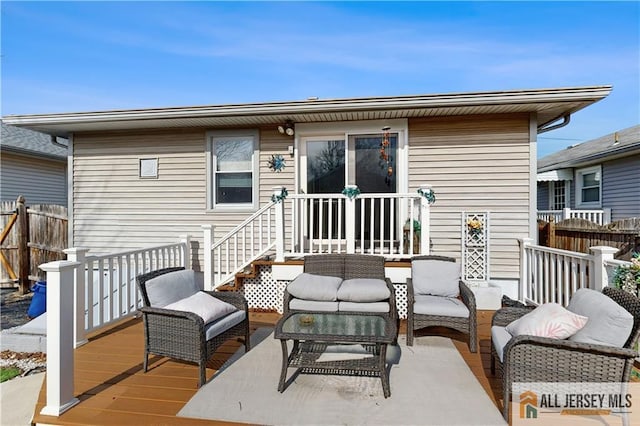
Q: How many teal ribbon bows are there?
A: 3